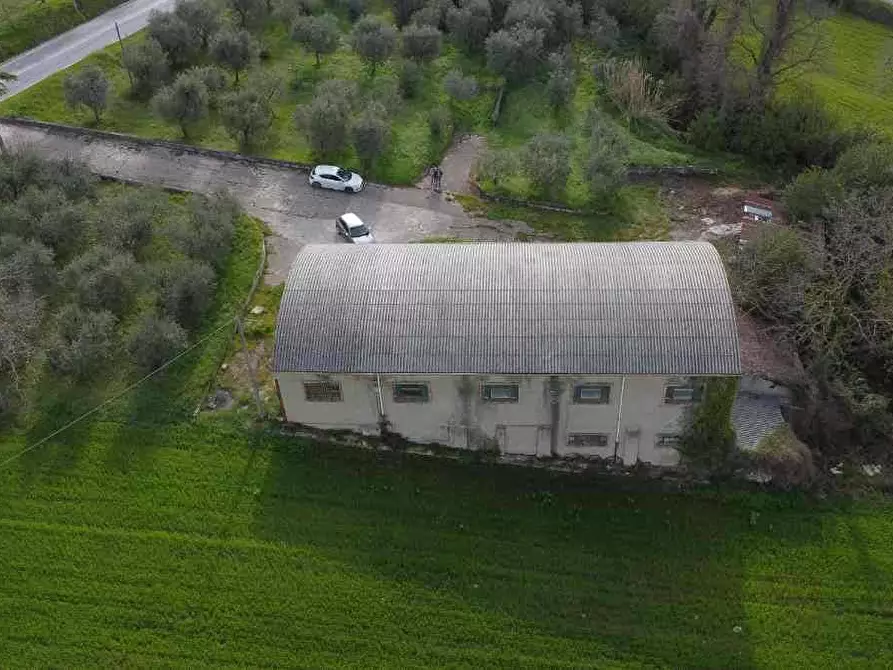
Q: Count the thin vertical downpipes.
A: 2